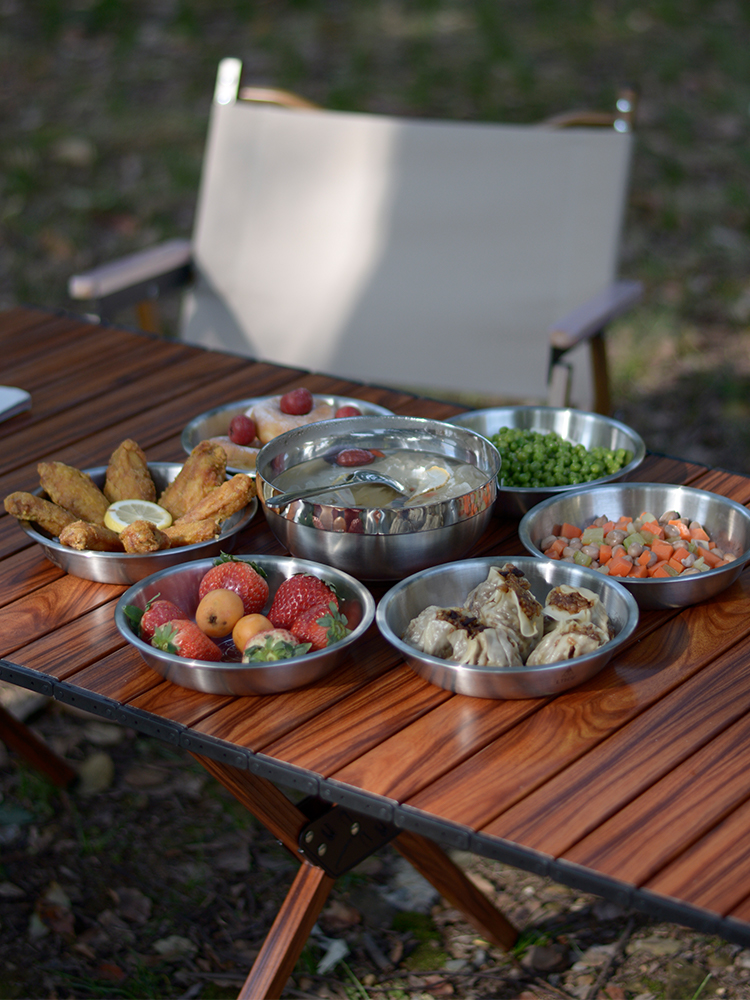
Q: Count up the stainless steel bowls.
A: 7